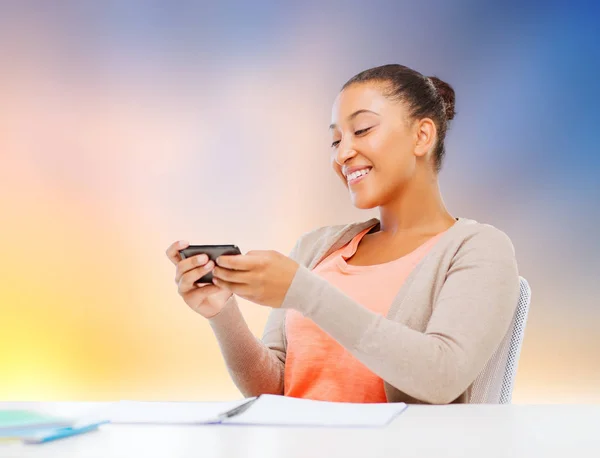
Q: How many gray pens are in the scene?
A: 1